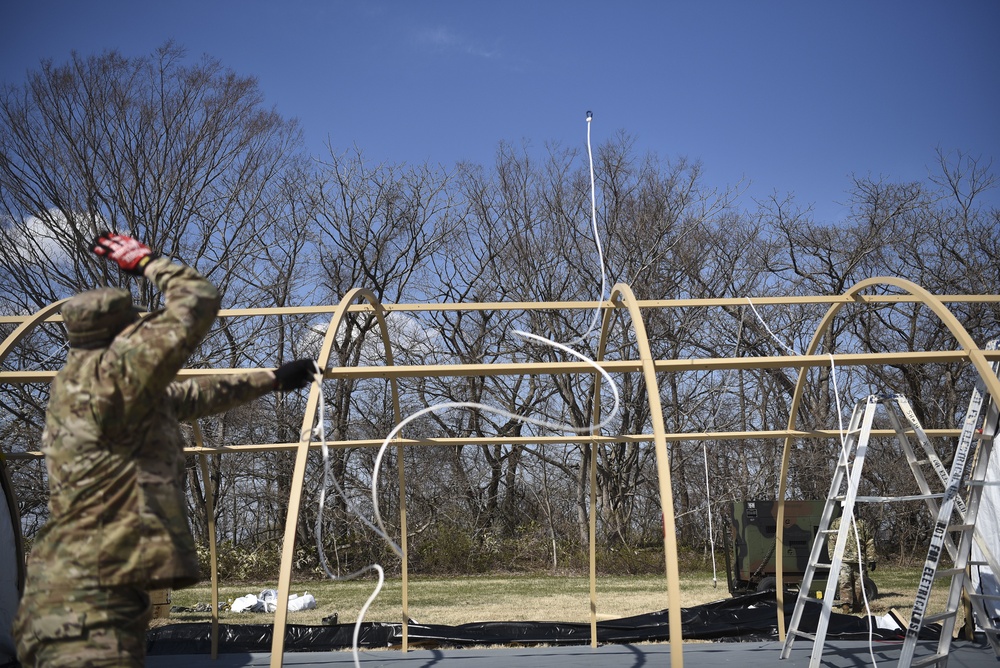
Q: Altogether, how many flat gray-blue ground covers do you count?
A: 1